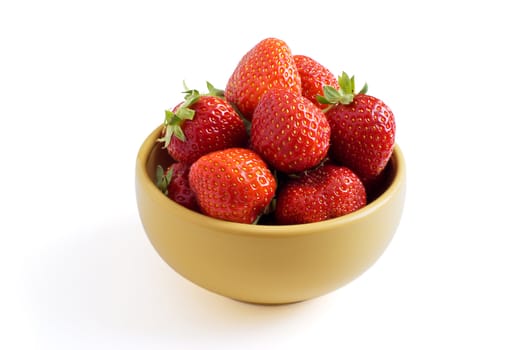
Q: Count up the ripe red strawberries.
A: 8